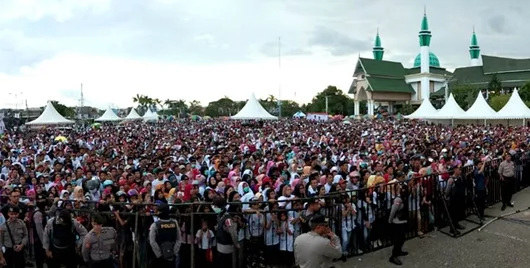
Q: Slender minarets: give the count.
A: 3